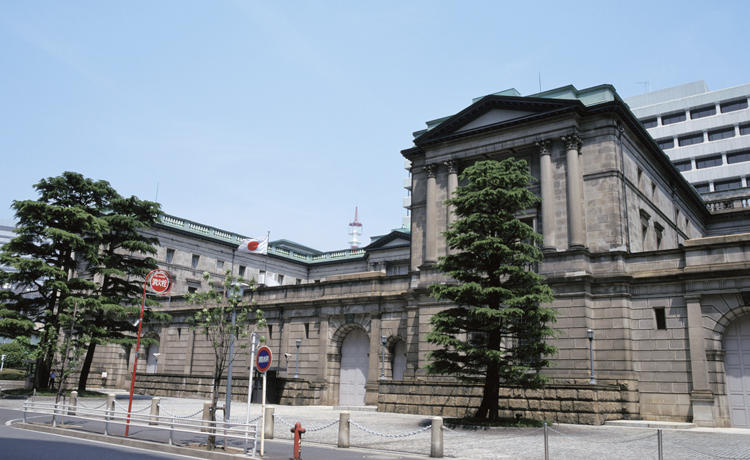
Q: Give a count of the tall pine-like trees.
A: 3